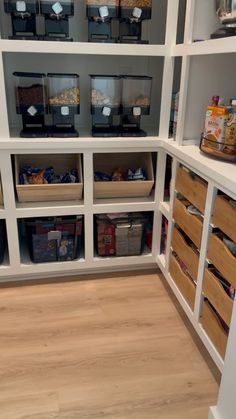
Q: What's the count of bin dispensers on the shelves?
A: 8